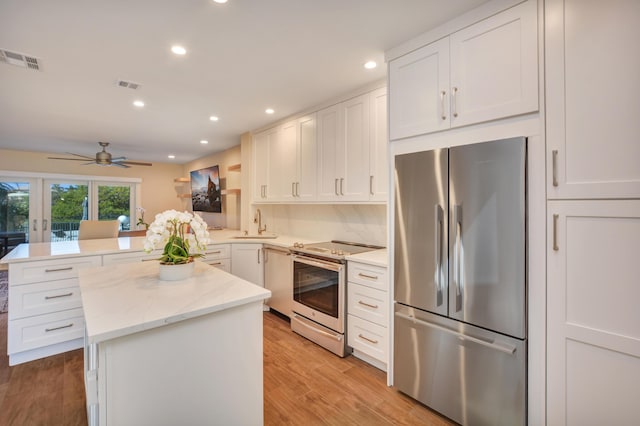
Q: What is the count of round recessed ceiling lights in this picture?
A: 8